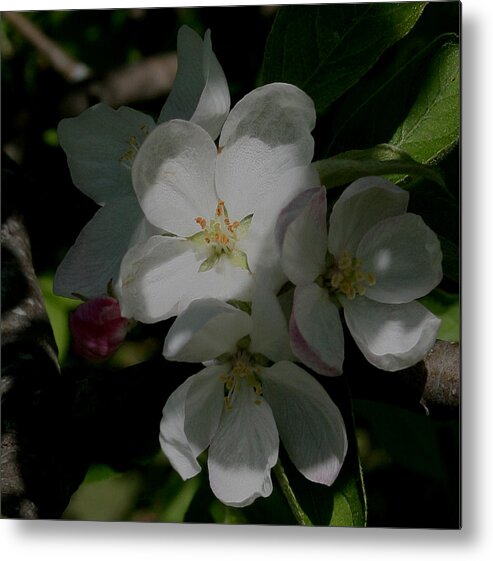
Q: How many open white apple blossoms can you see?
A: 4